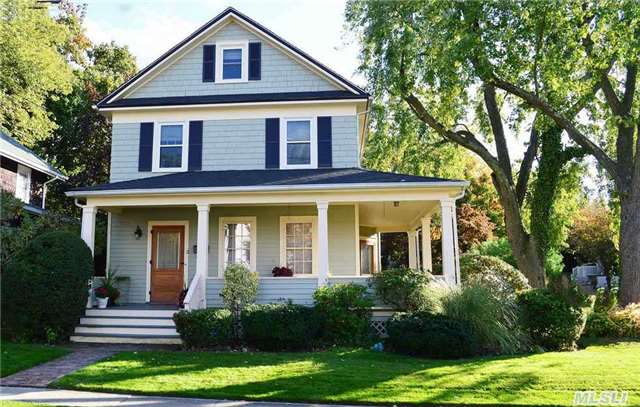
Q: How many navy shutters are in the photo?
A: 6